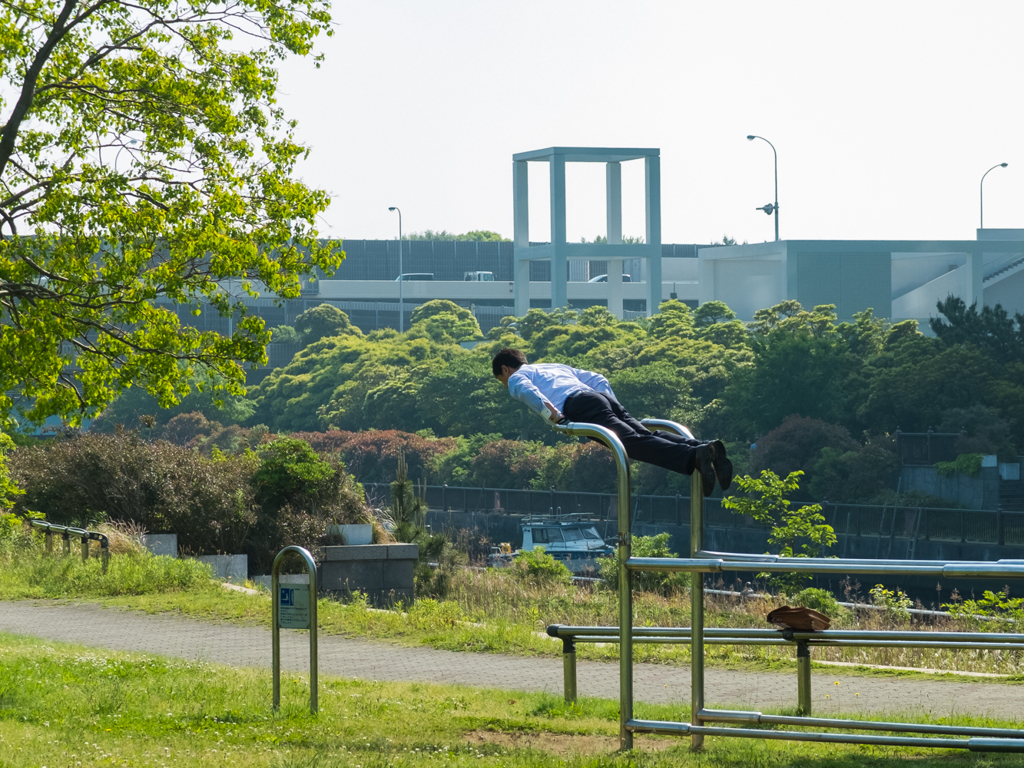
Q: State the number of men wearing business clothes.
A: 1